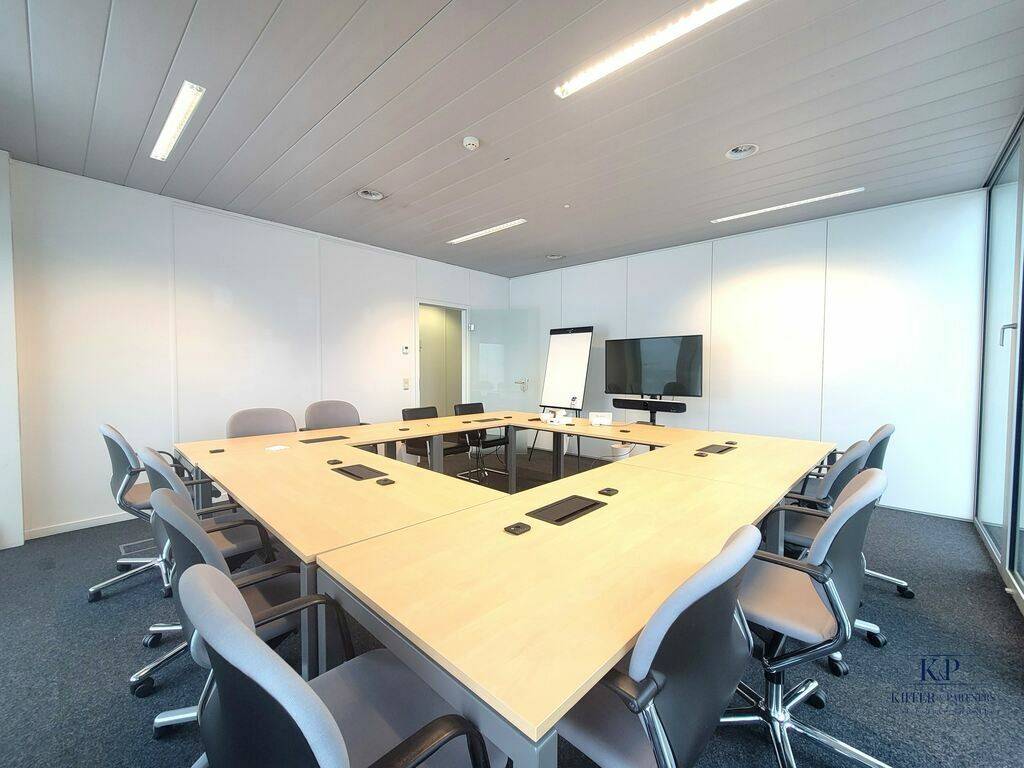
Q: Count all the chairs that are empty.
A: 12